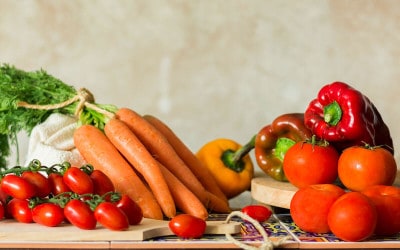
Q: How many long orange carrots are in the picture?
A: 5